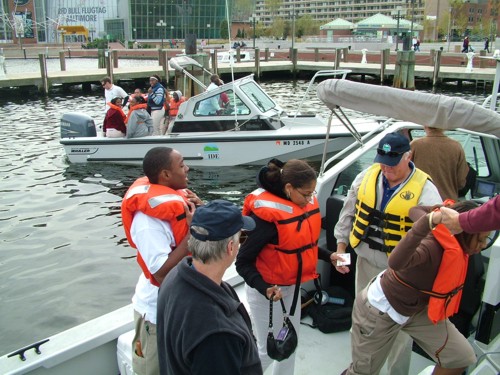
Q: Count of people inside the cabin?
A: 2